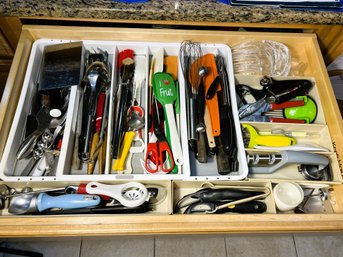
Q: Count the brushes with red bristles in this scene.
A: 1